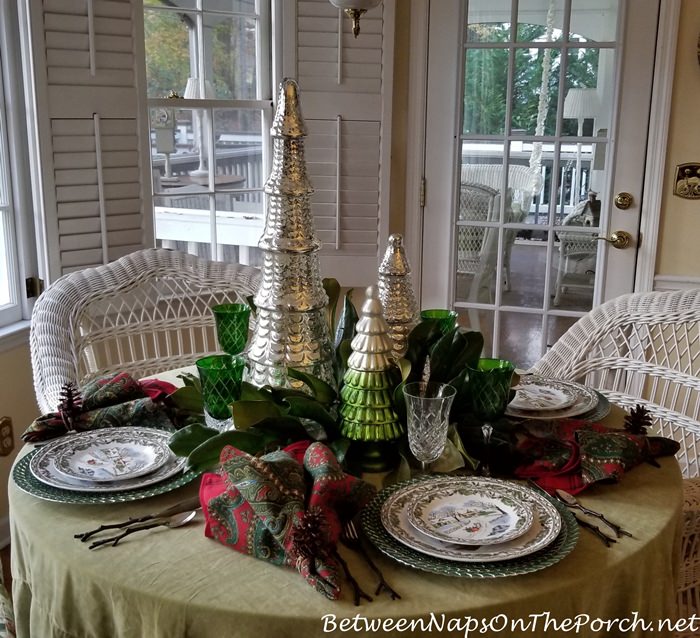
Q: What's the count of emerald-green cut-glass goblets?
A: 4